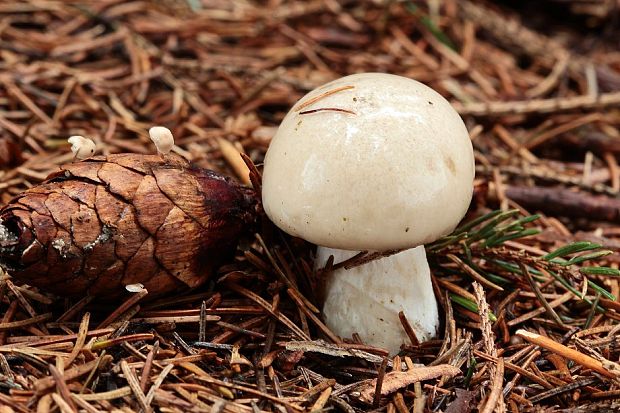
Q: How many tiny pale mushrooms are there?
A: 3